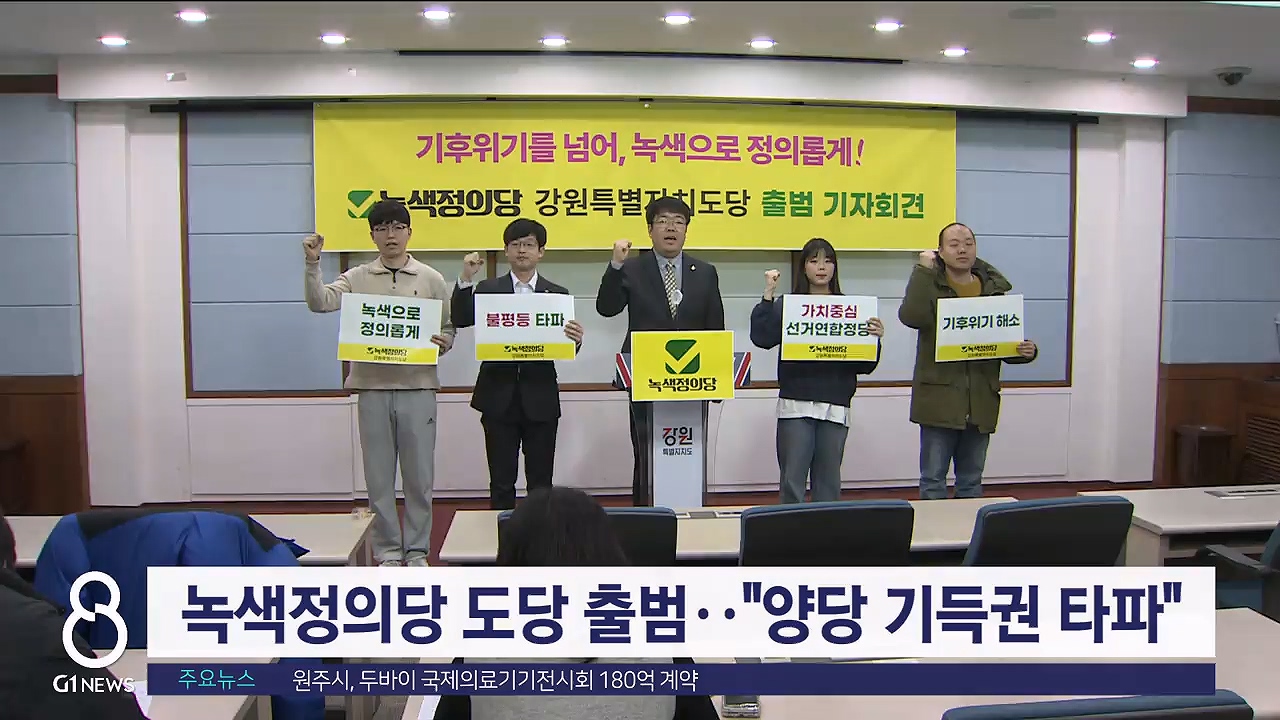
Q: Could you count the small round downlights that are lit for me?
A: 11